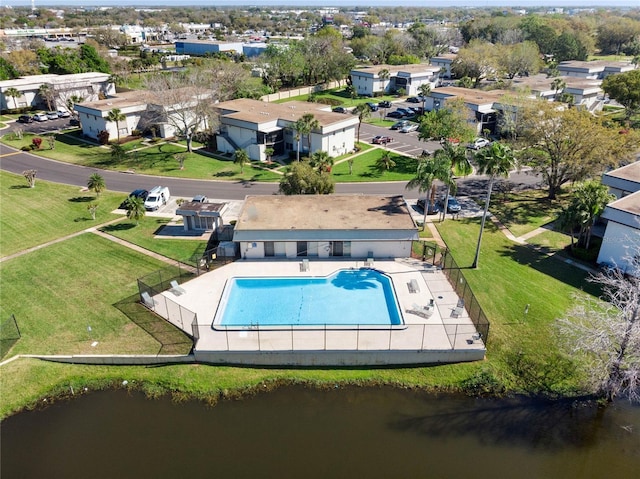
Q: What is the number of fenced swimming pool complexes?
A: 1